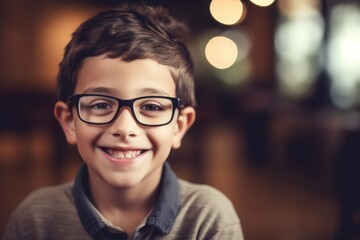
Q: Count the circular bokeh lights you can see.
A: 3